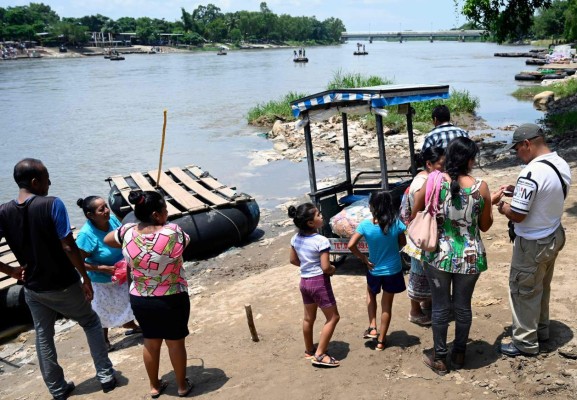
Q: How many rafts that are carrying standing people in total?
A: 2